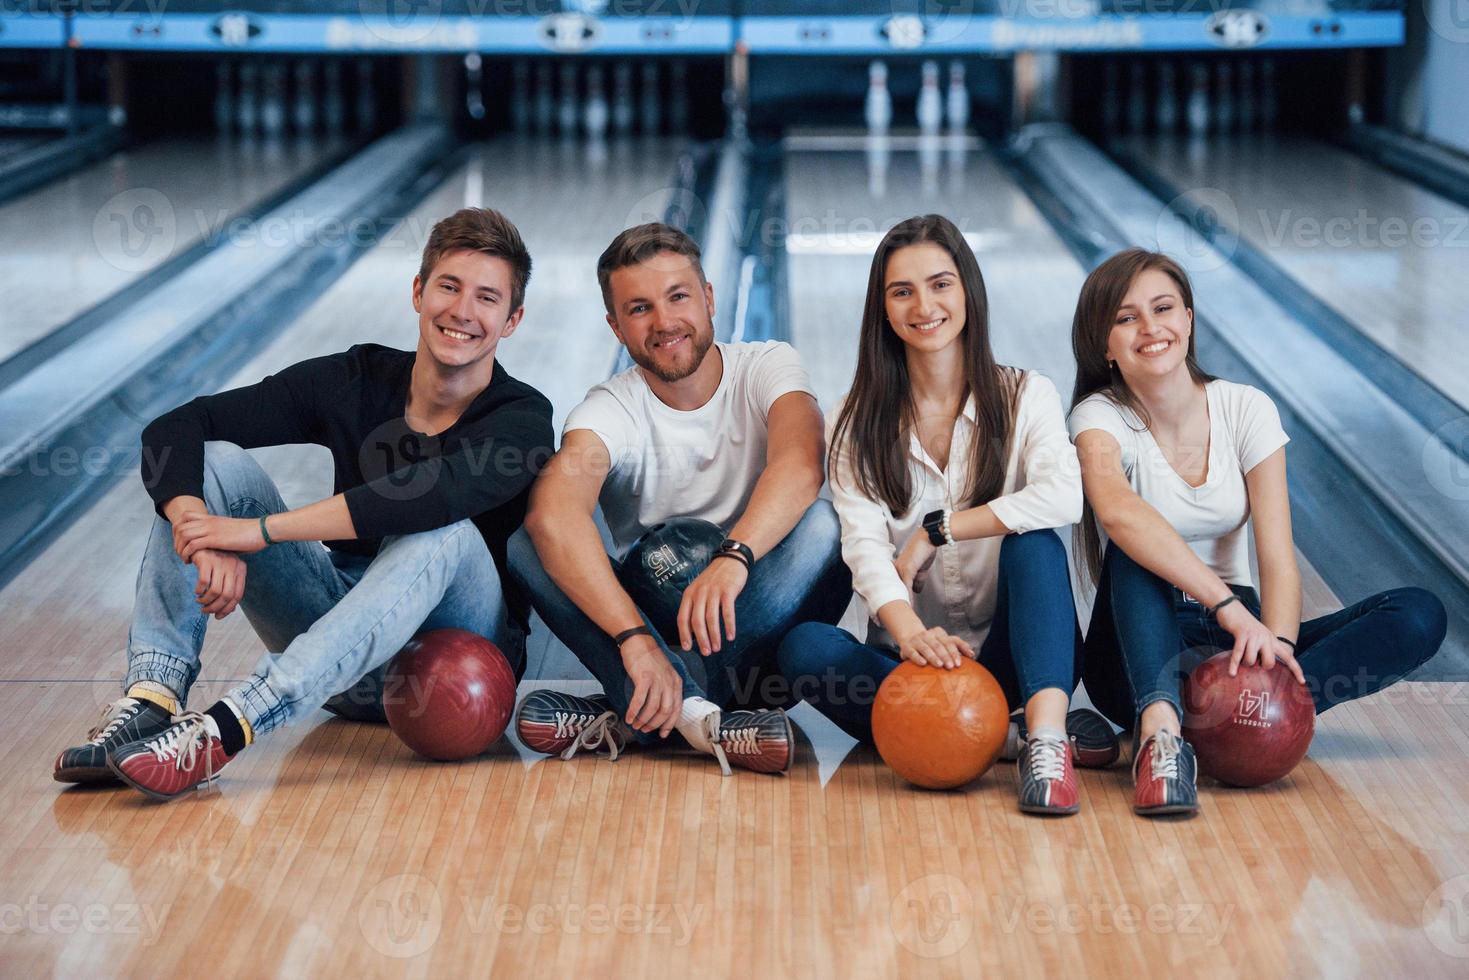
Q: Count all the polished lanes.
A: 4